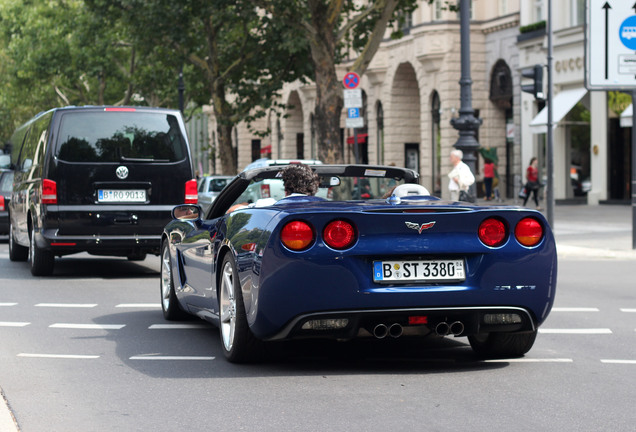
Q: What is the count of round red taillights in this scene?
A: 4